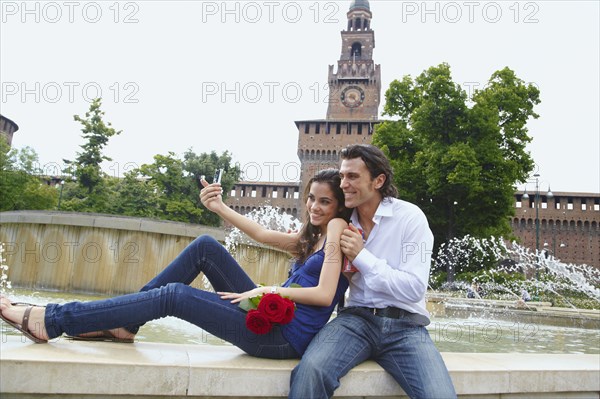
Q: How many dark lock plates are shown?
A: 0